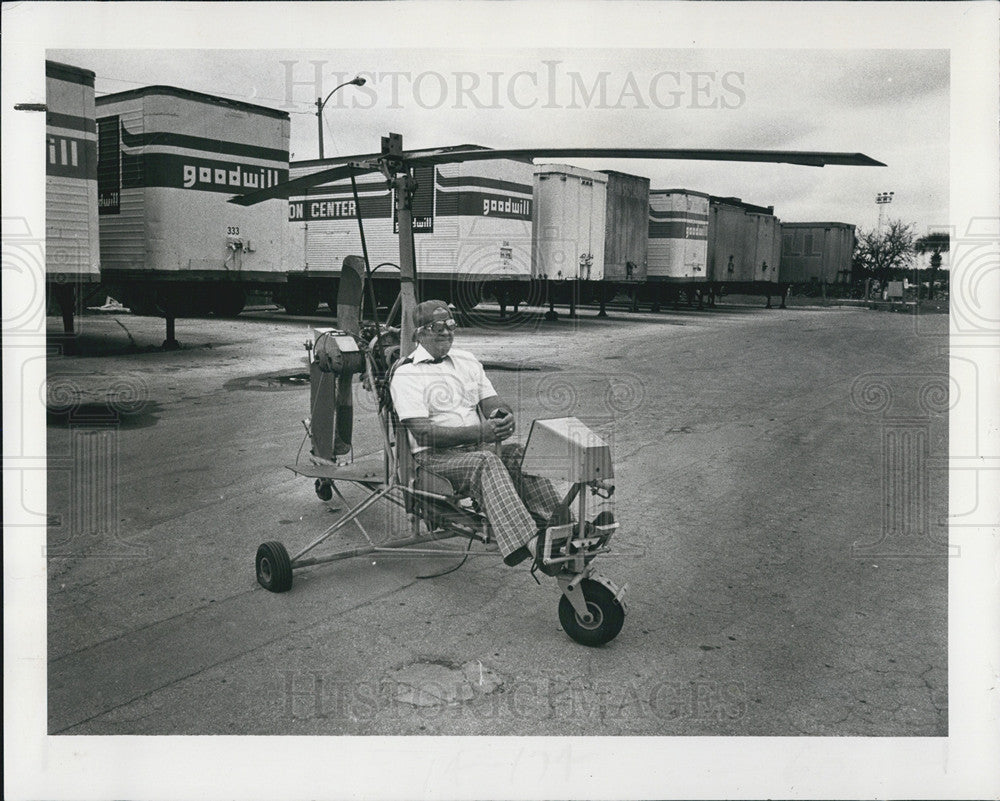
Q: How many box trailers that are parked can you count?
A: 9